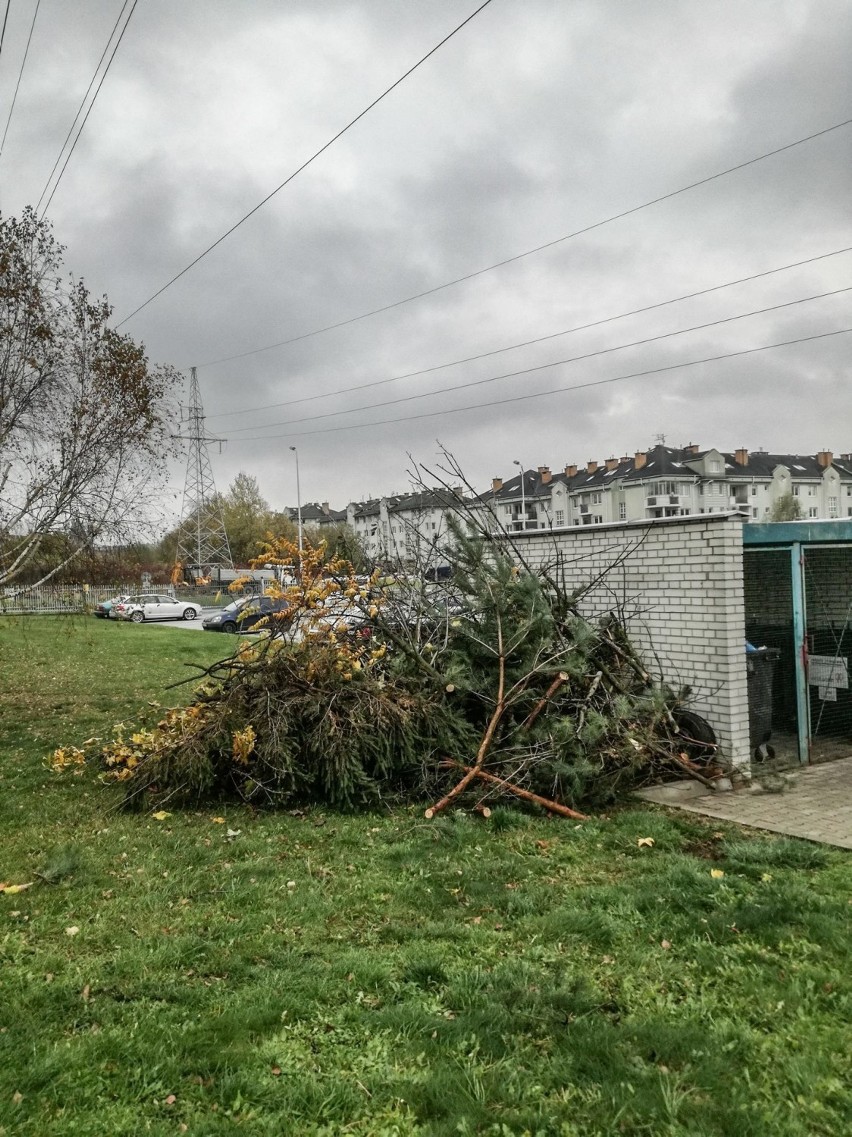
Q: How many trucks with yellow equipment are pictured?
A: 1